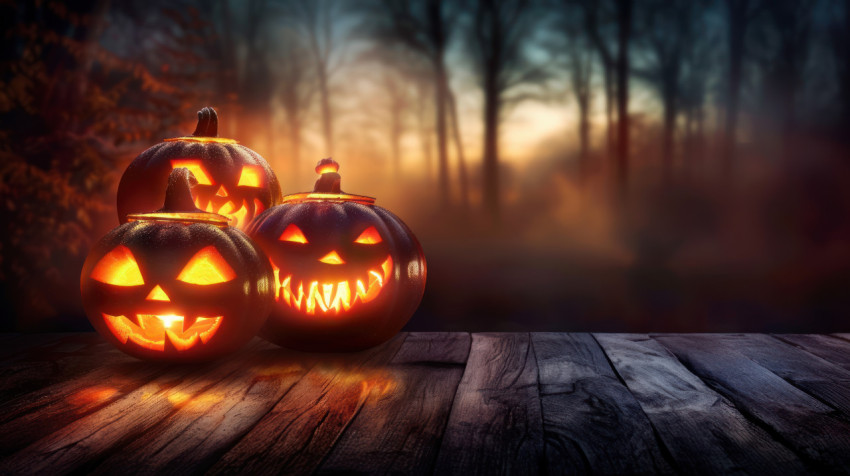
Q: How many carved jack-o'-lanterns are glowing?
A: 3